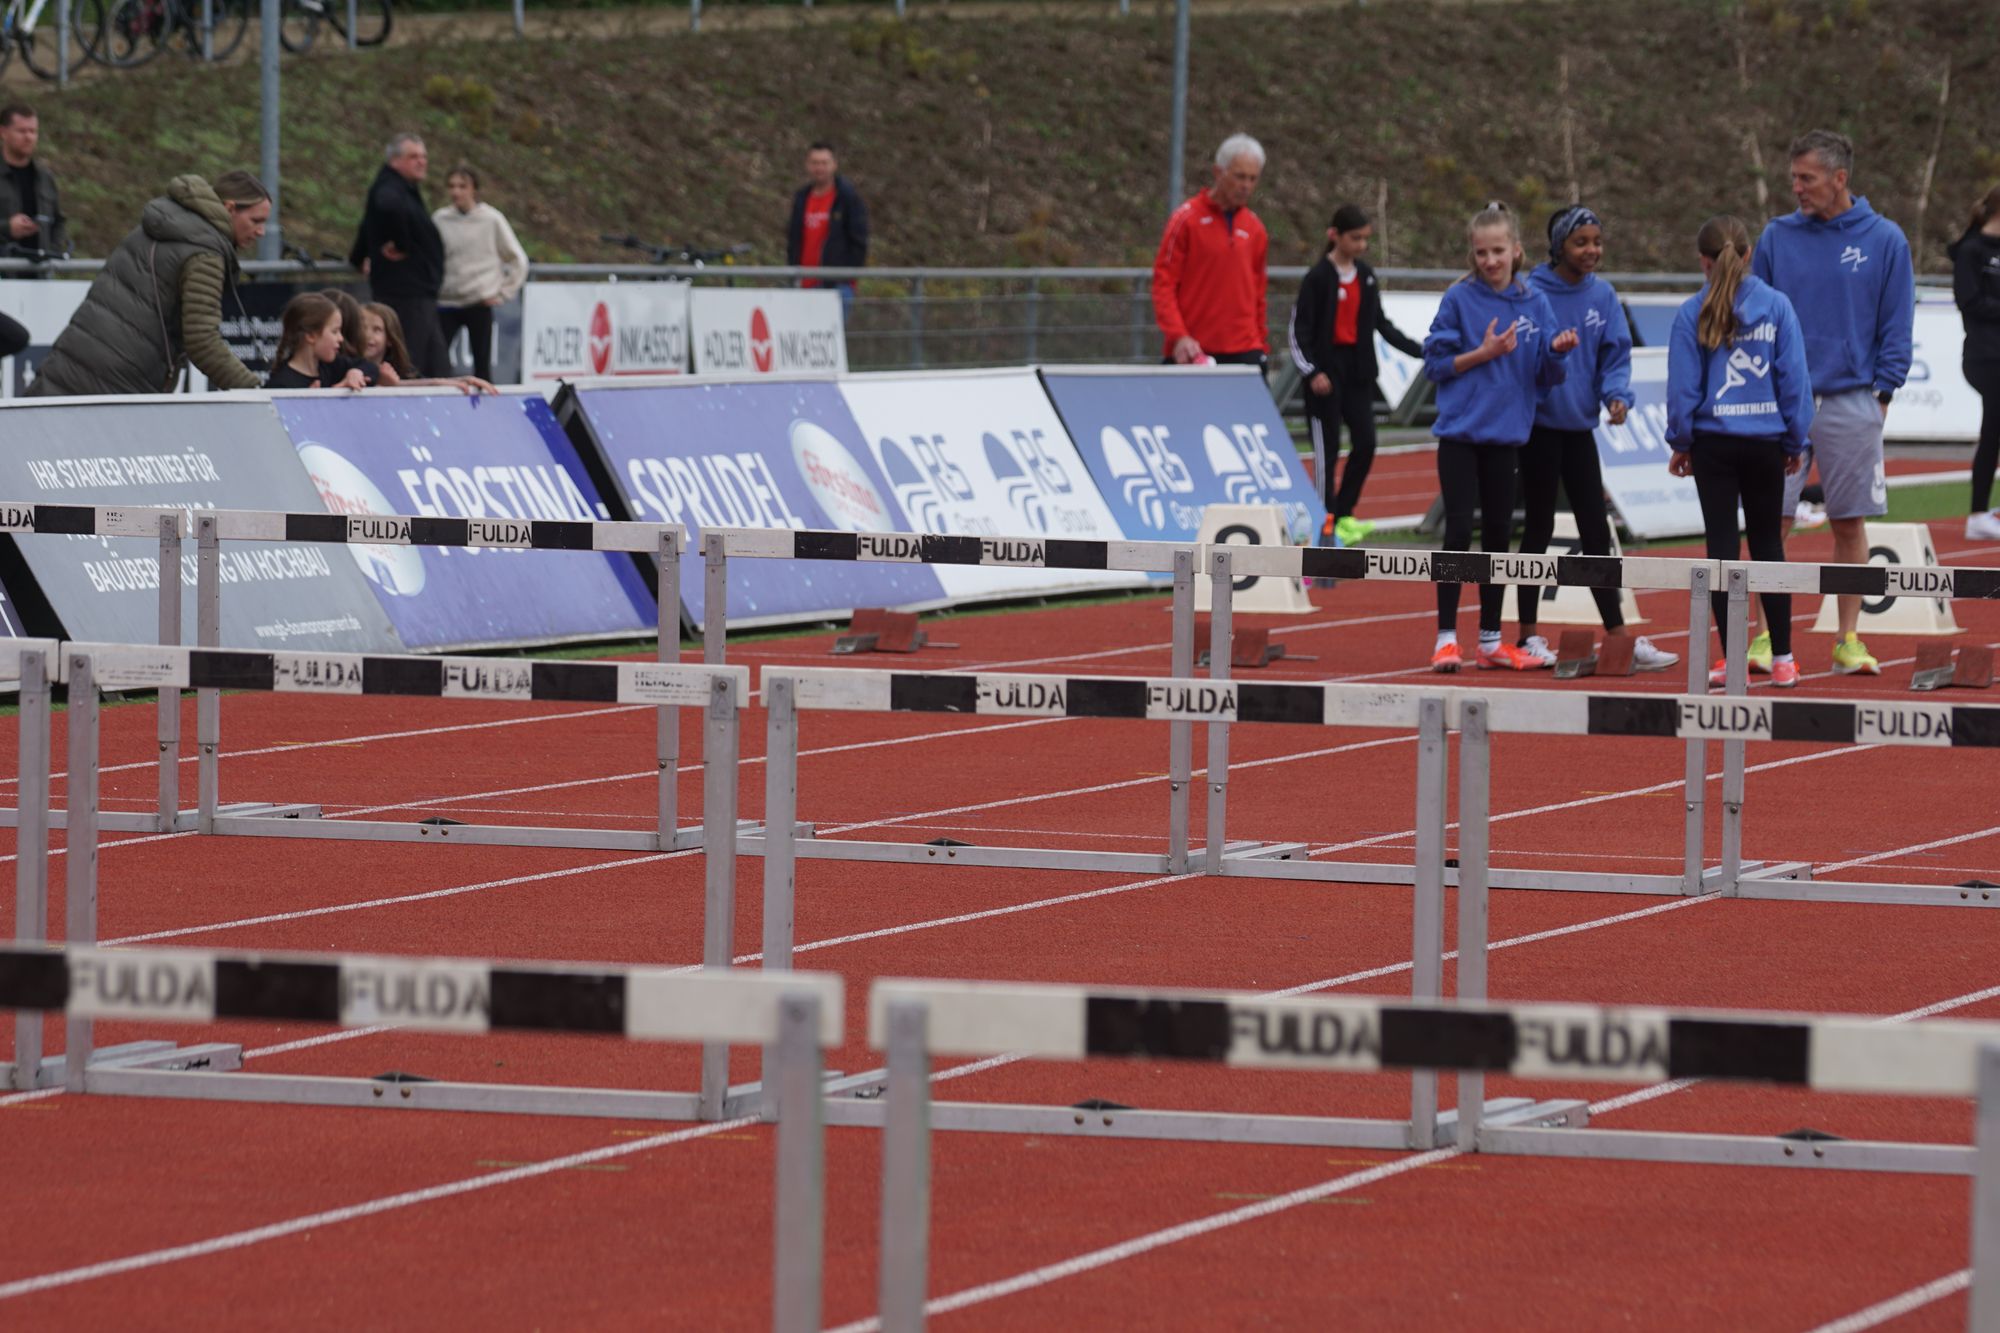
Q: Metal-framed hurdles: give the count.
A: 11